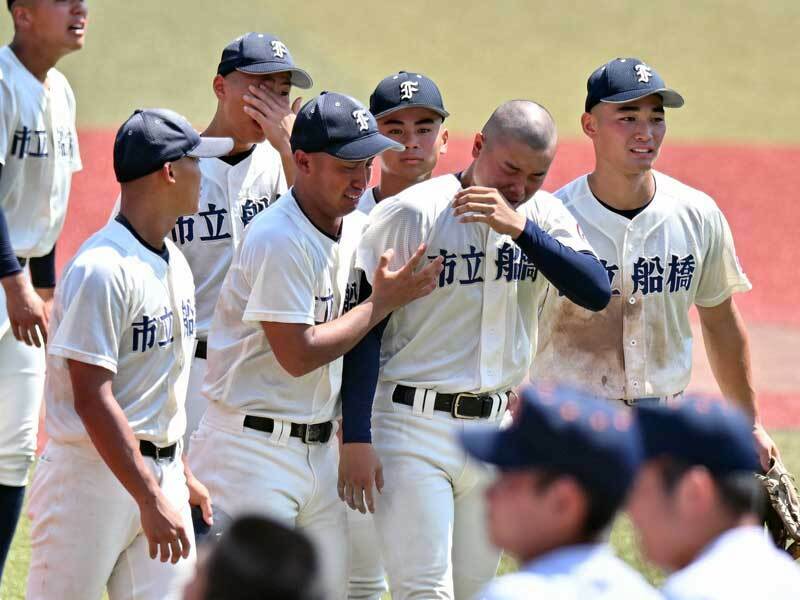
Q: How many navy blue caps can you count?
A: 7